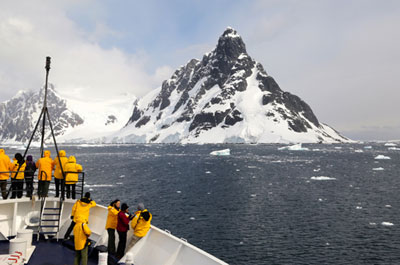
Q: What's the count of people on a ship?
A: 11